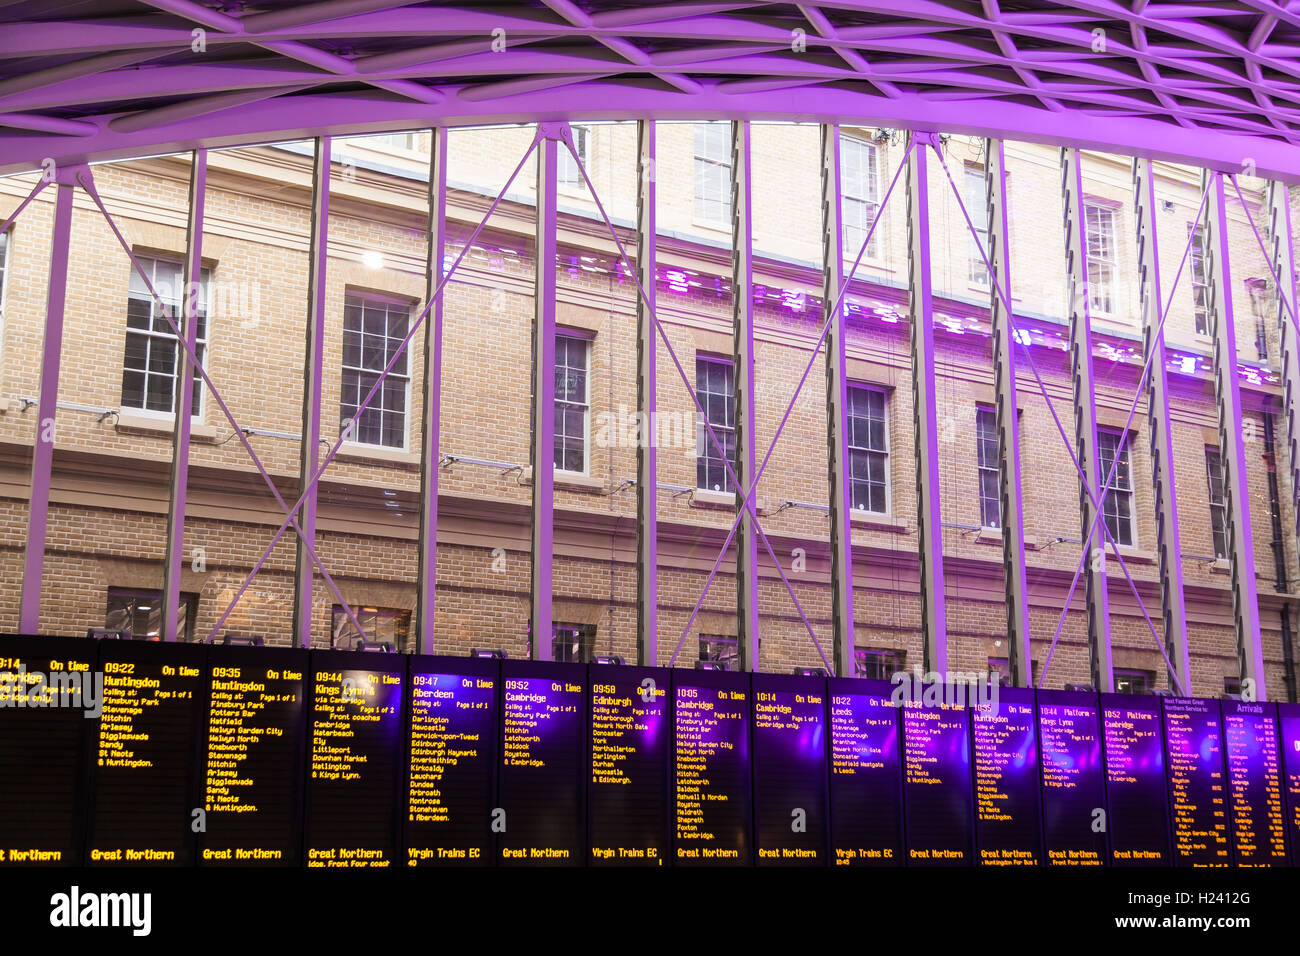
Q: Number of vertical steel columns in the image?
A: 14